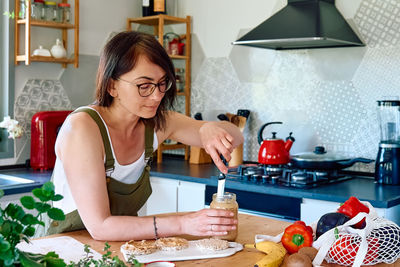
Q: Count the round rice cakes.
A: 3